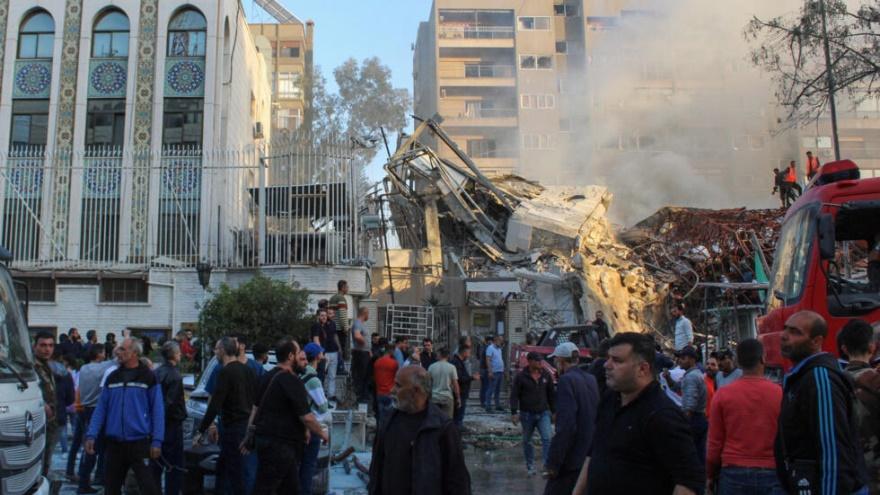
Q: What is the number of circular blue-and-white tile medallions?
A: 6